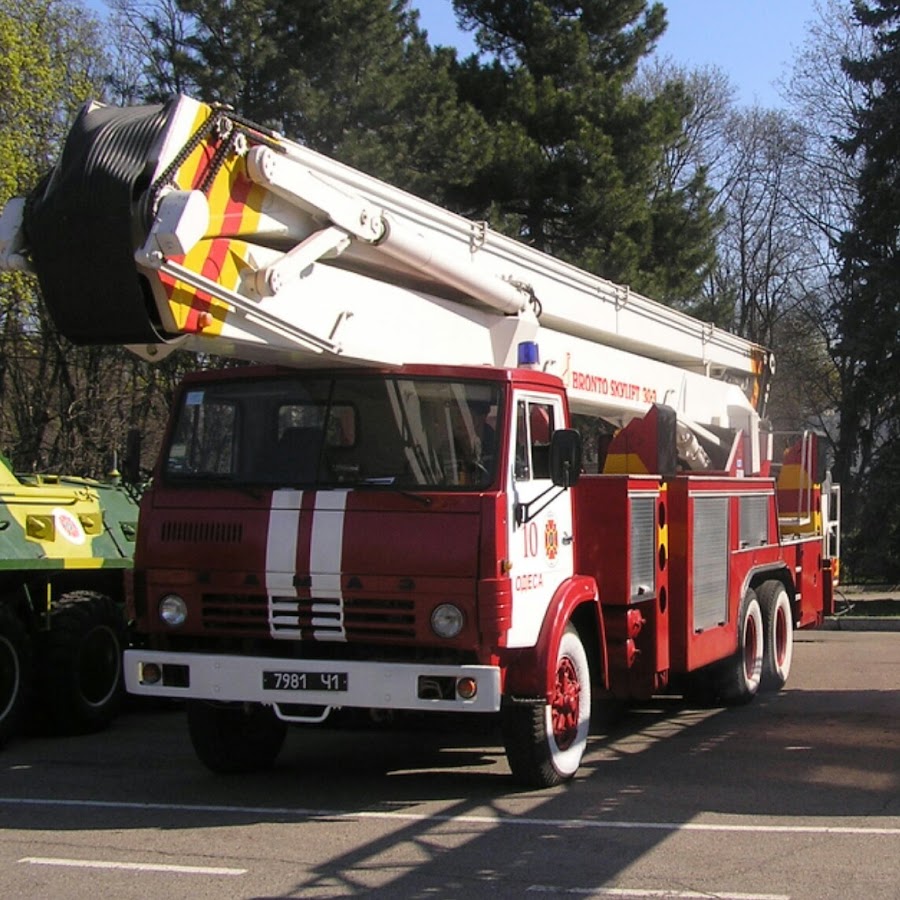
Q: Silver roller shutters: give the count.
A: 3